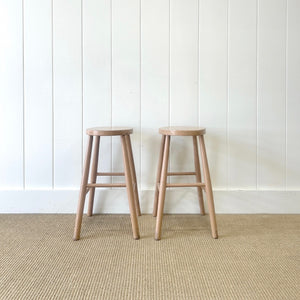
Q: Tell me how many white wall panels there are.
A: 11